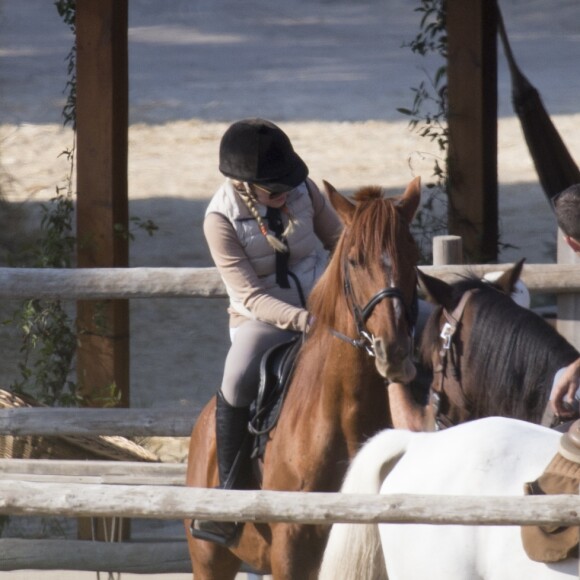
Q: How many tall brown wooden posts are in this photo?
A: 2